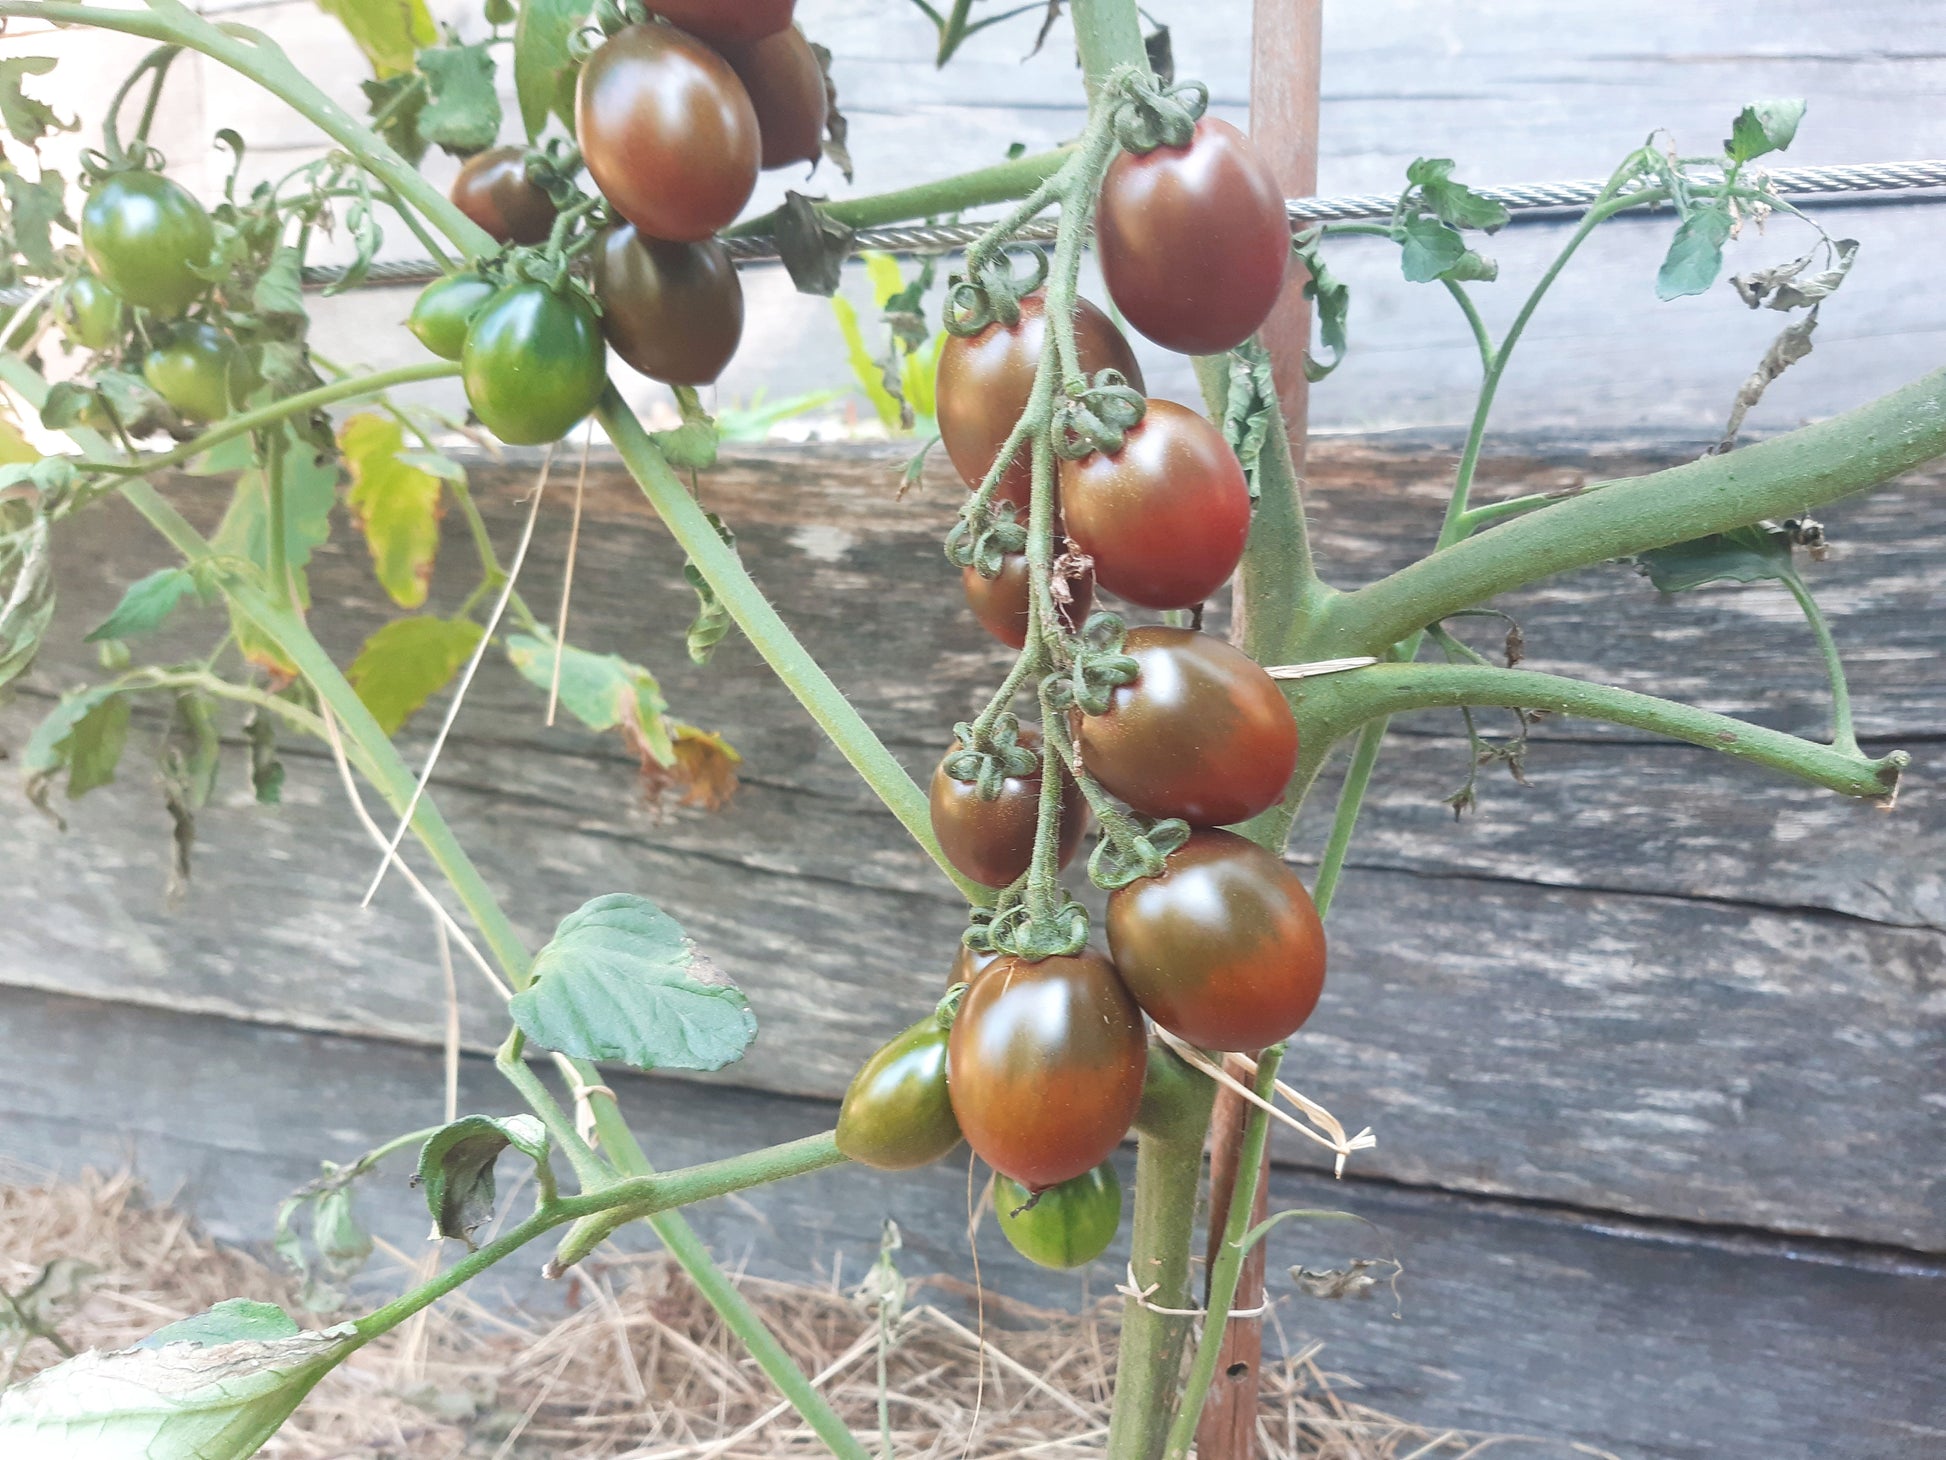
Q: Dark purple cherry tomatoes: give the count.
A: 14